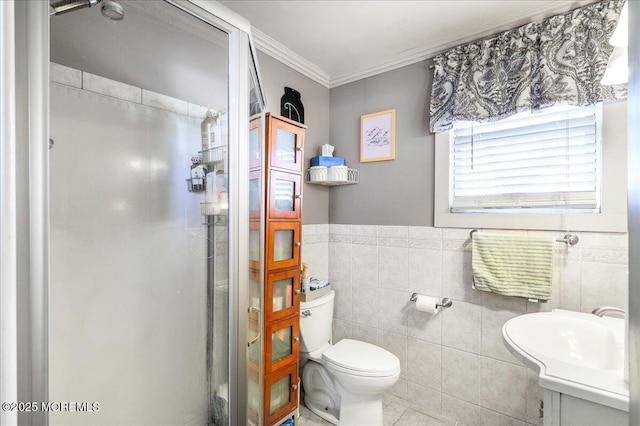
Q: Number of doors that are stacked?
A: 6